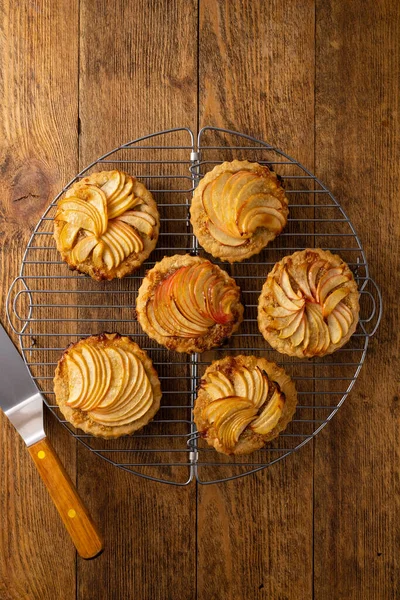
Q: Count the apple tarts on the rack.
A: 6